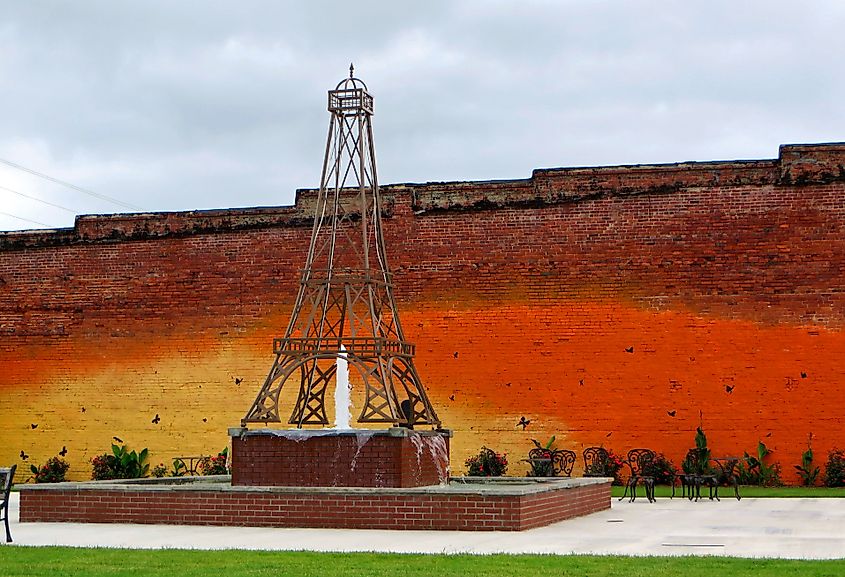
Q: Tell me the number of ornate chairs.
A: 5